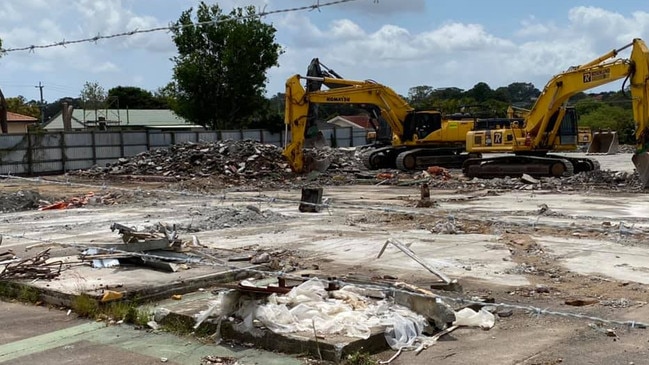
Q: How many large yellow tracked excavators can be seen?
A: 2